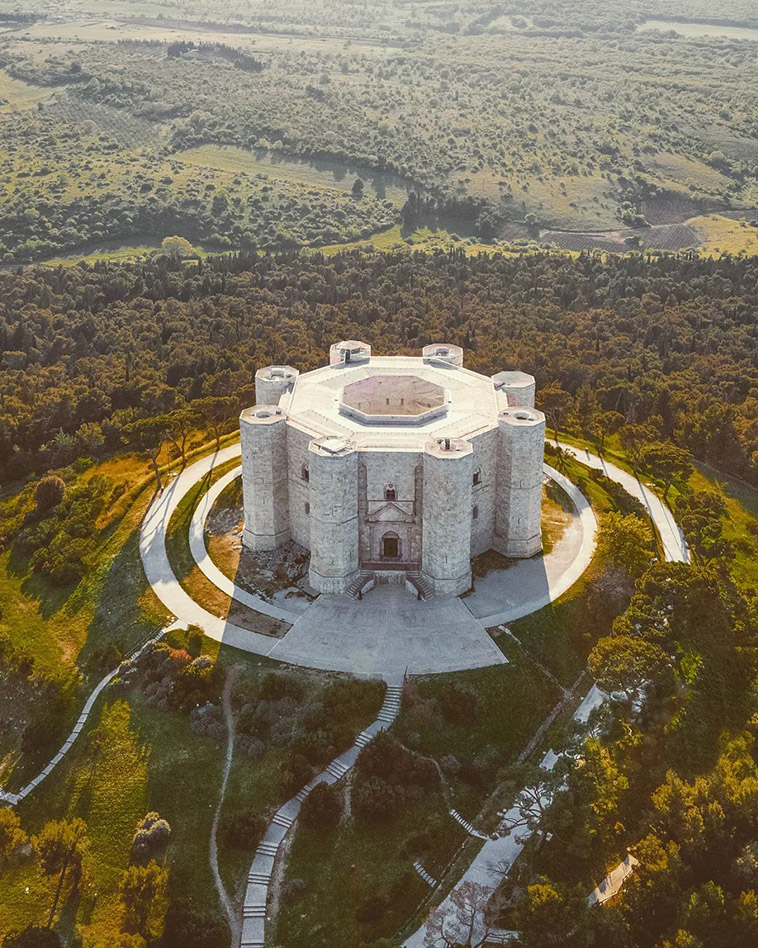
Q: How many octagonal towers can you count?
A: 8